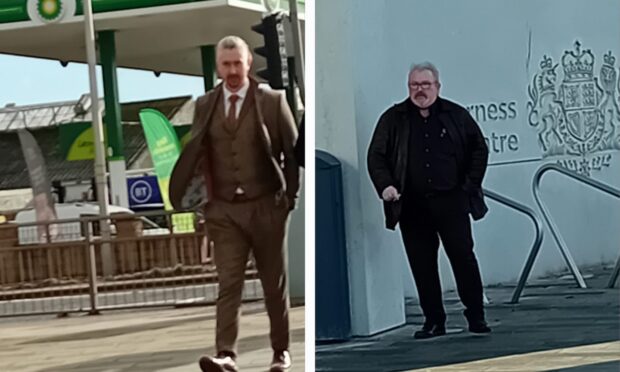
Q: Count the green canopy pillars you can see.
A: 2